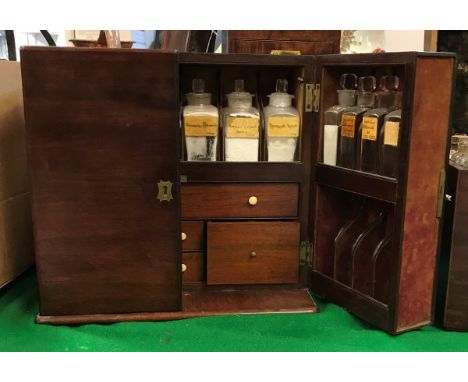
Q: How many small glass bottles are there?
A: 7